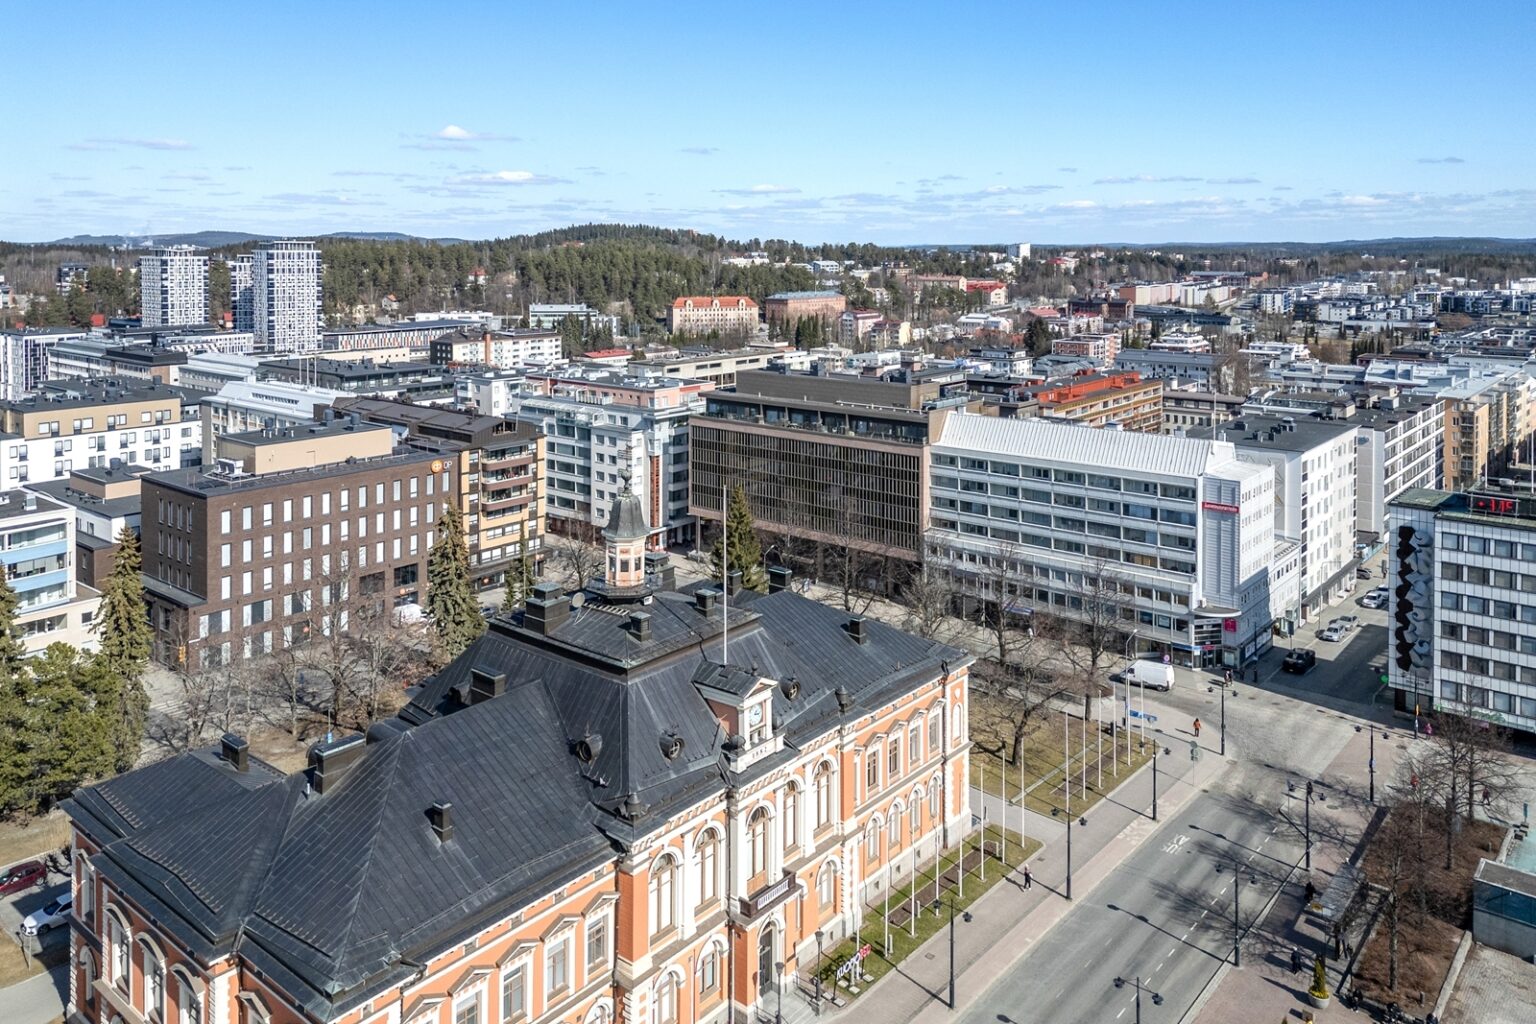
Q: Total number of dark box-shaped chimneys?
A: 11